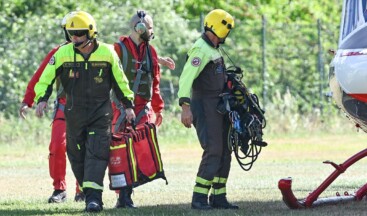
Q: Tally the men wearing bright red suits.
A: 2